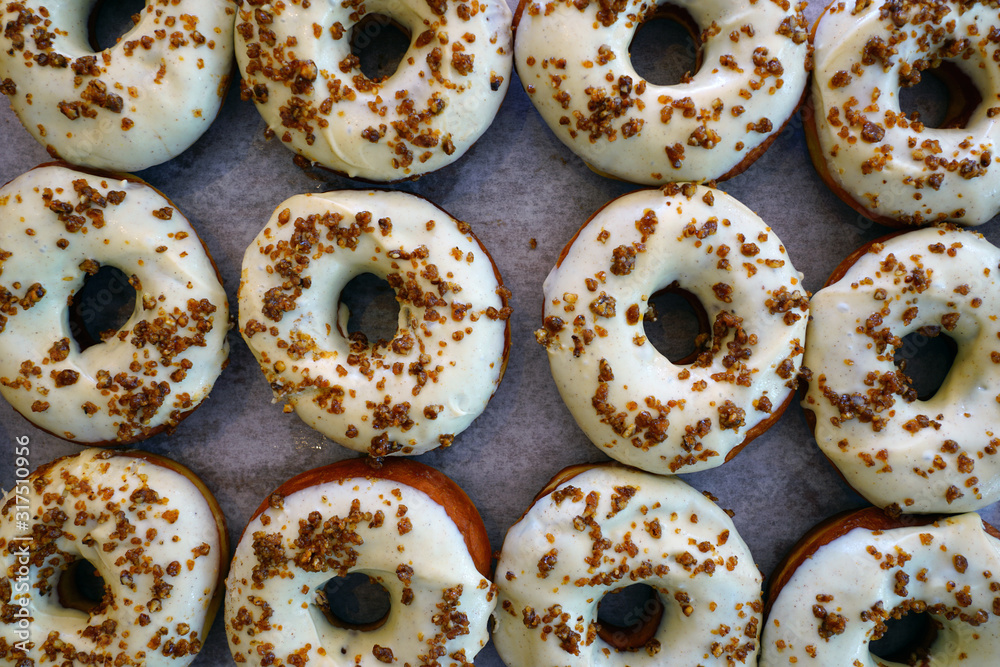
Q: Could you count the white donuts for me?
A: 12